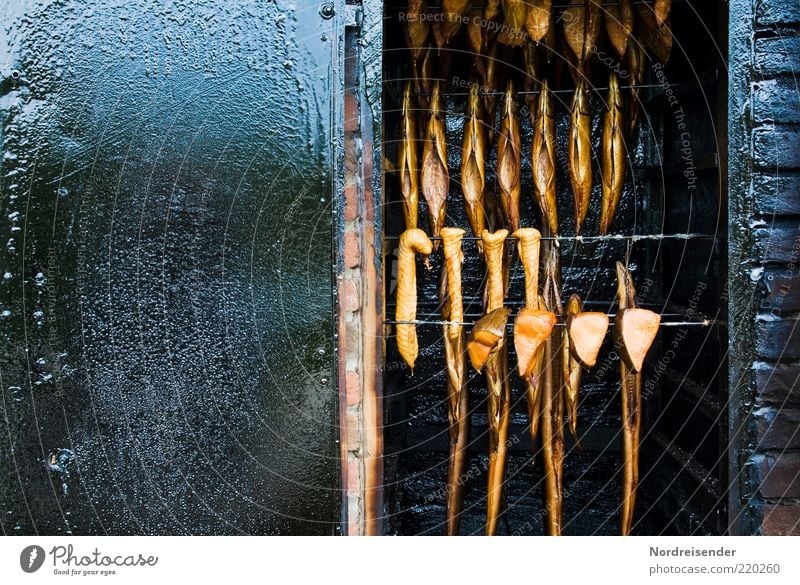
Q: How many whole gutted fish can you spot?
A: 7